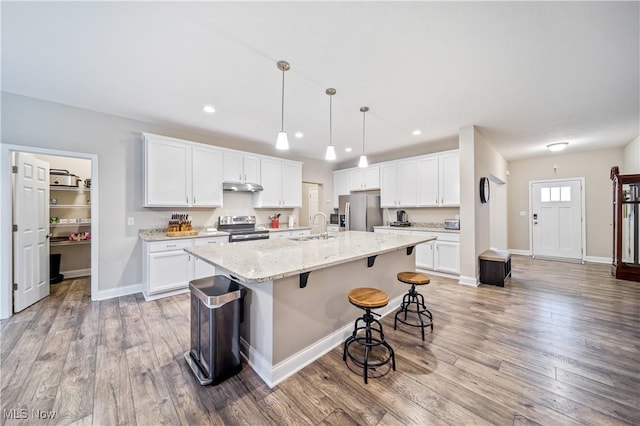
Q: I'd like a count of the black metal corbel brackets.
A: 3